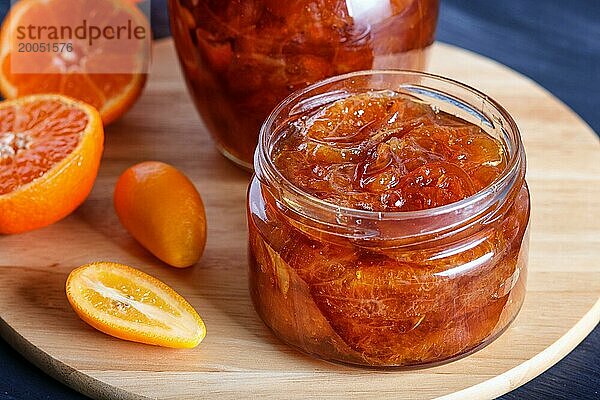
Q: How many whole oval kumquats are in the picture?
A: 1